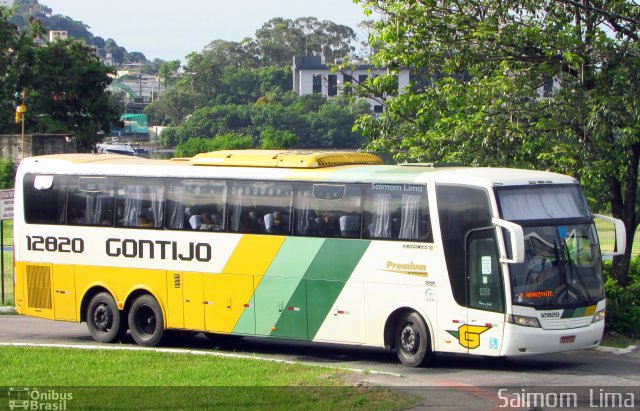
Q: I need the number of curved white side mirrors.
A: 2